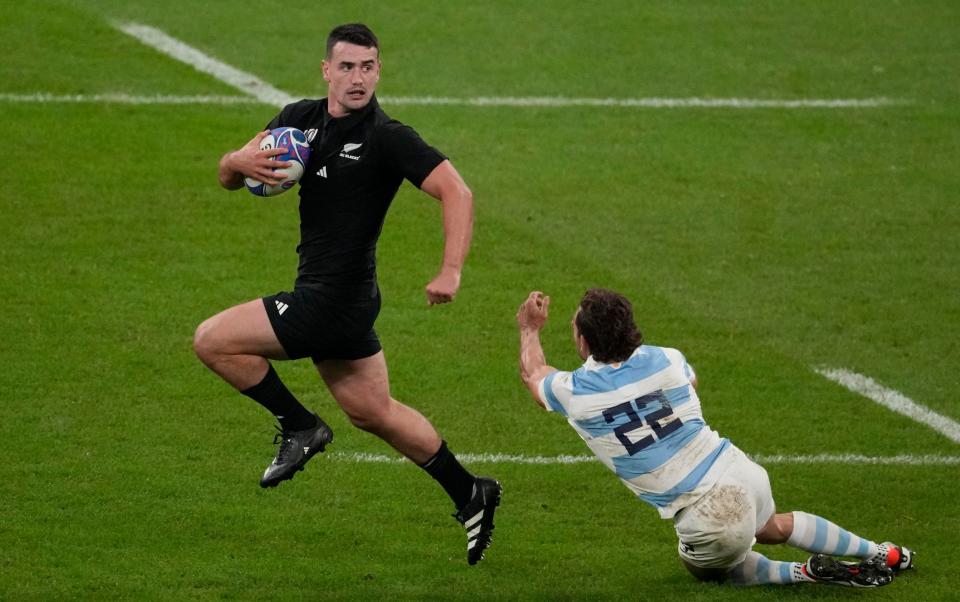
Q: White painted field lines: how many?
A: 4